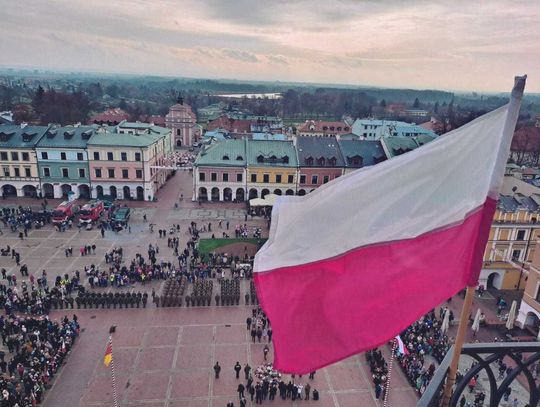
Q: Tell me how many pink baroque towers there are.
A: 1